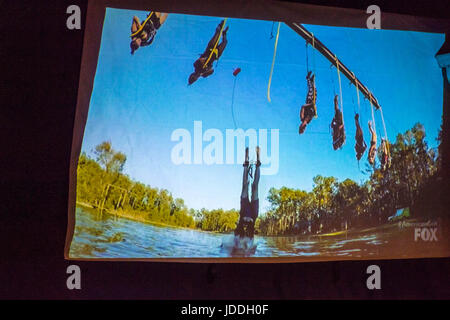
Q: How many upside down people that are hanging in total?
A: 7